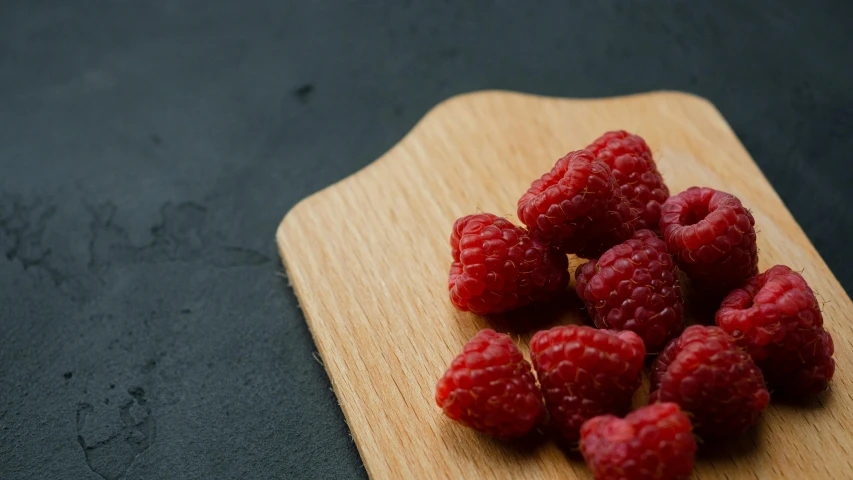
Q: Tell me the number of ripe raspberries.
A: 10